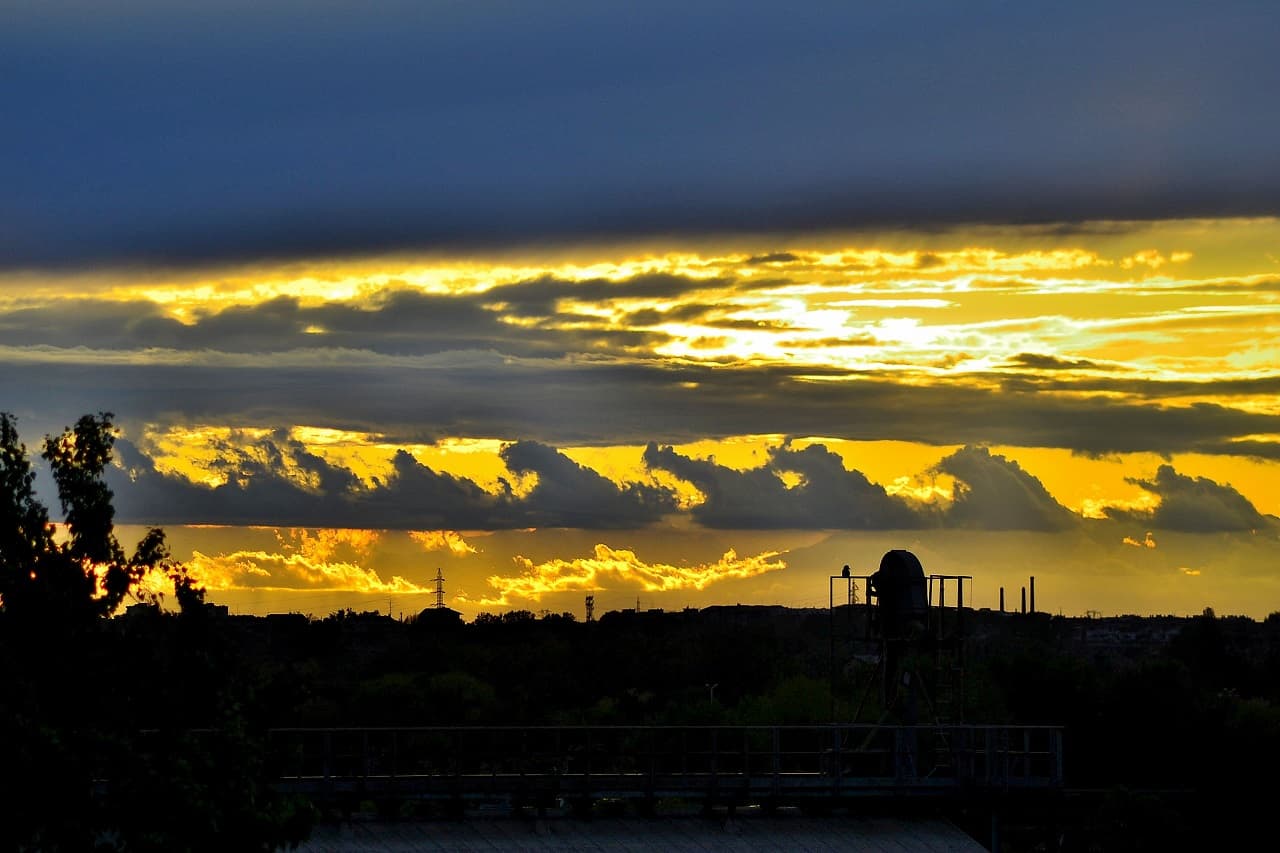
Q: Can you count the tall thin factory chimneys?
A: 3